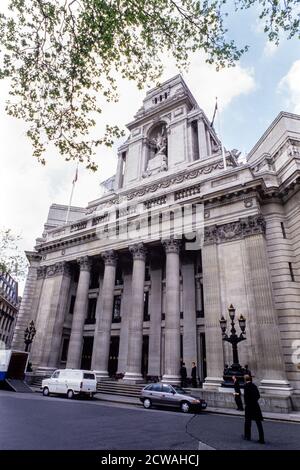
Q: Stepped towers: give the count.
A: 1